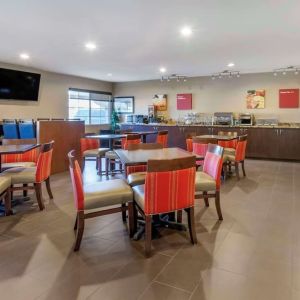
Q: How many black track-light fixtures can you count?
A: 3